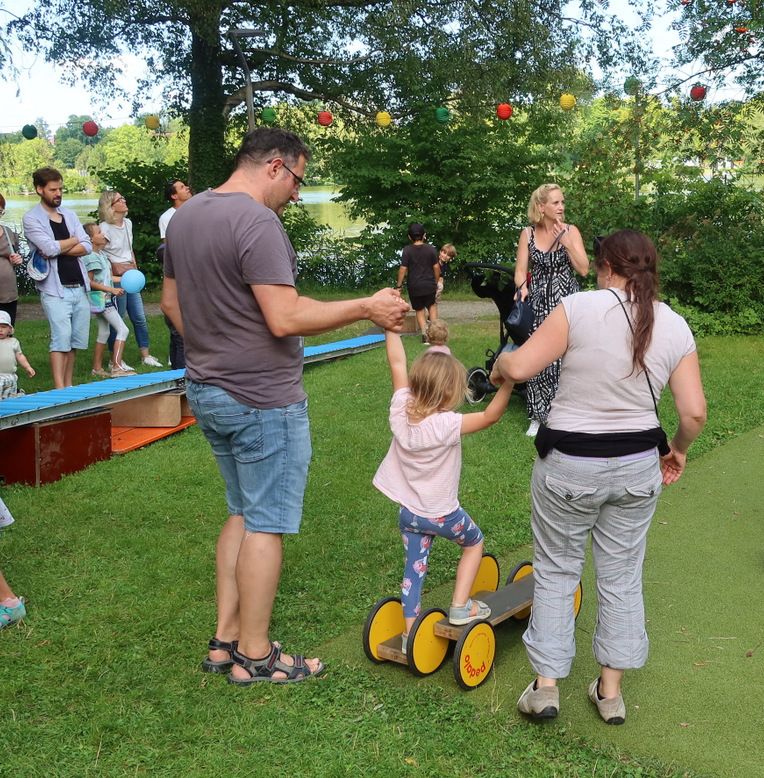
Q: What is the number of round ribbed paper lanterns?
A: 11